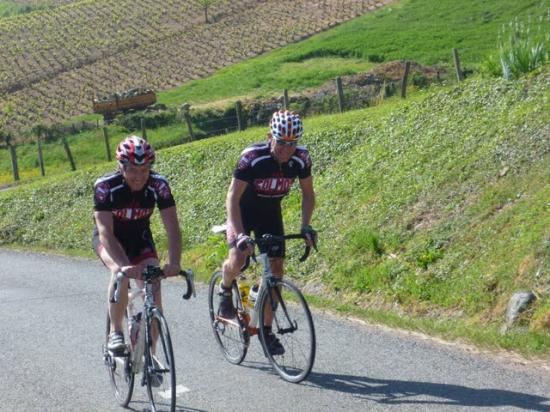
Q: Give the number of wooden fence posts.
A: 11